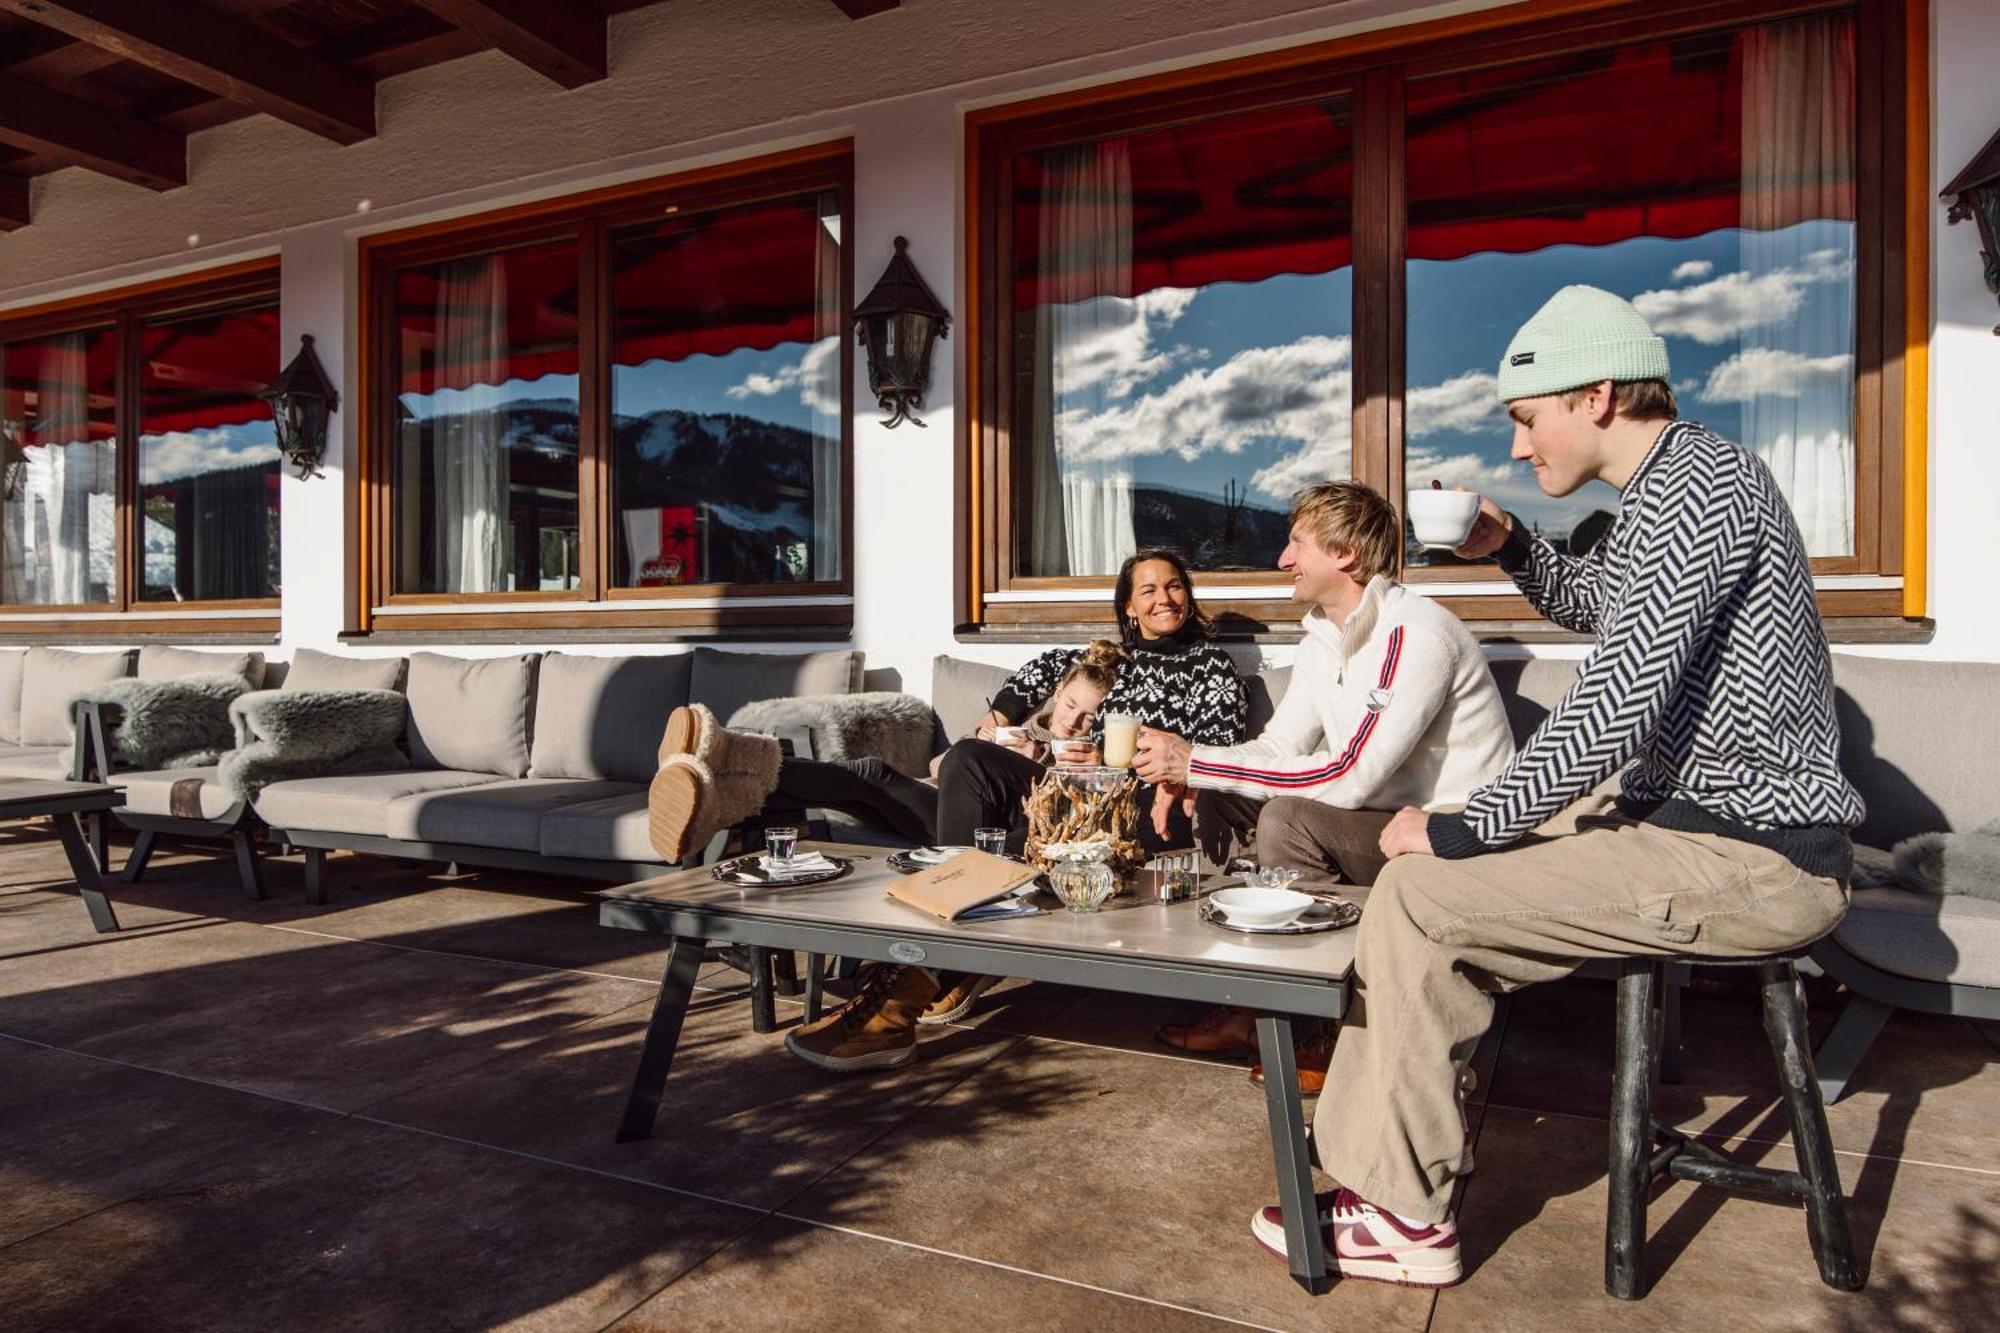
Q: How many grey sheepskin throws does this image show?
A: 4